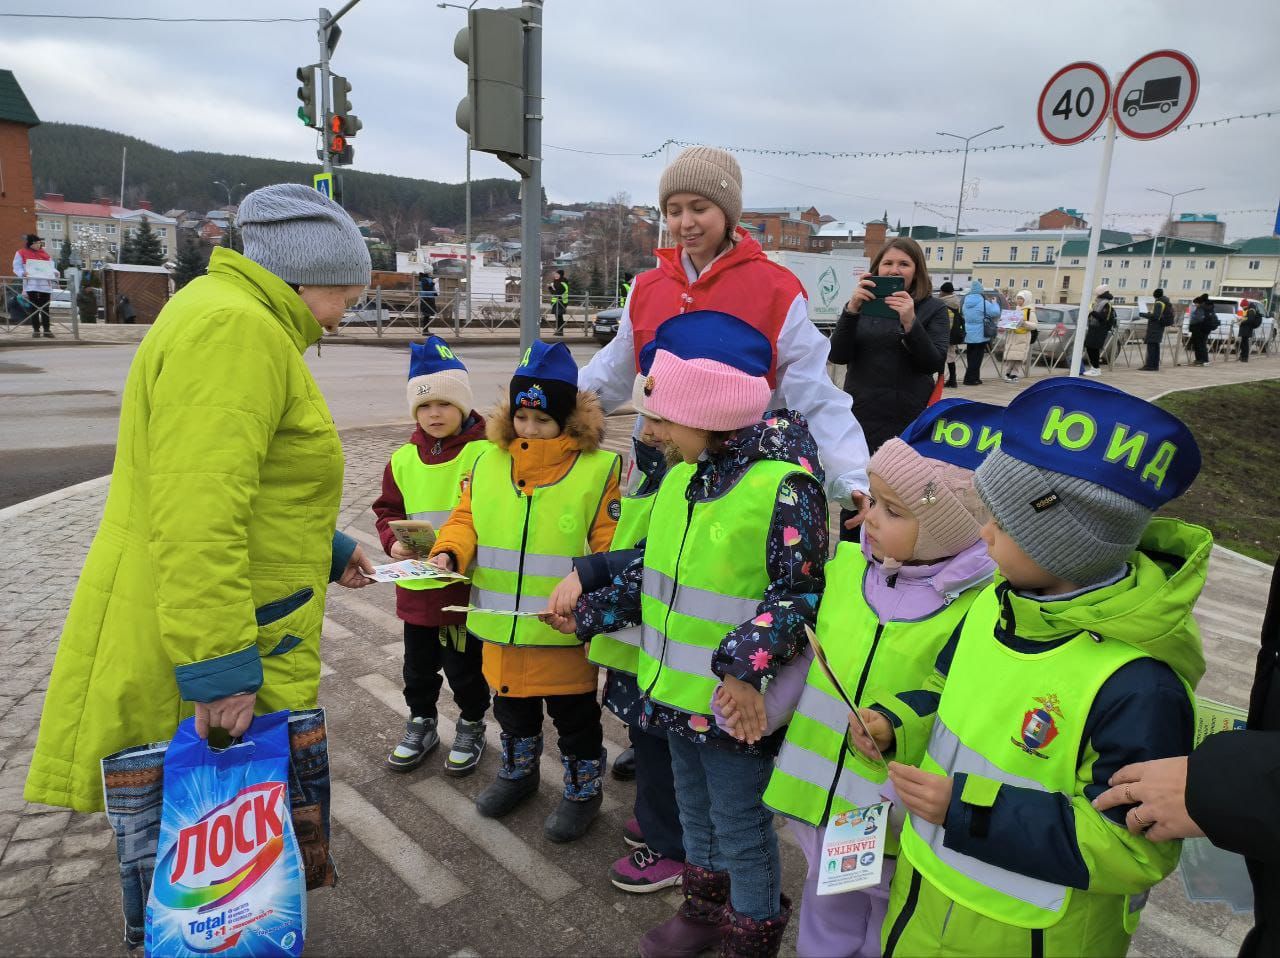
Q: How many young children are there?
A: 6